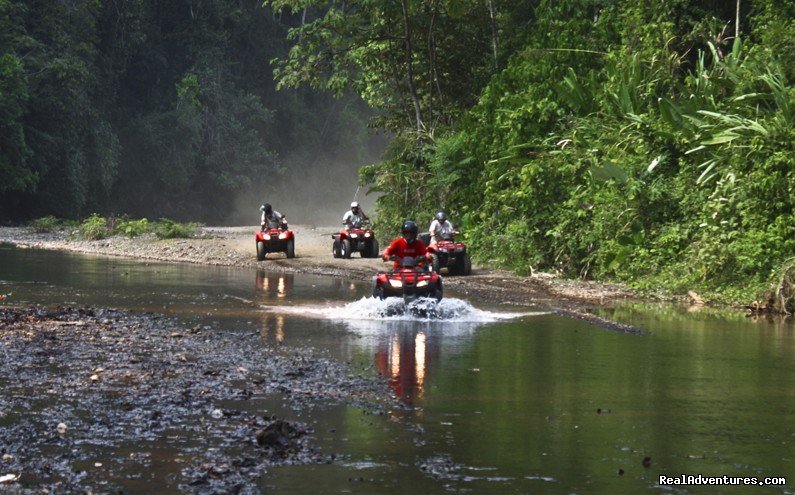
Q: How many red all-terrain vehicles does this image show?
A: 4